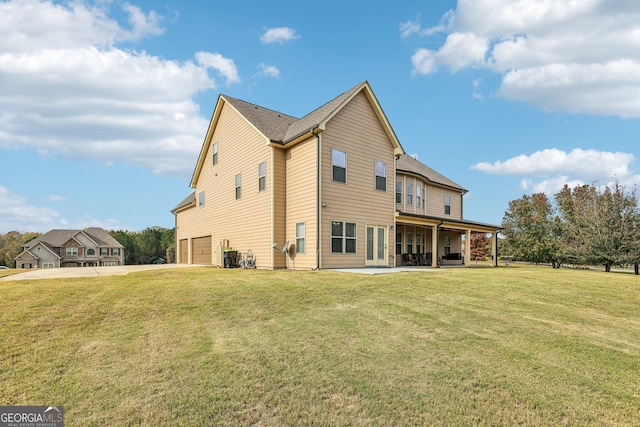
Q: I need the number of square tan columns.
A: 3